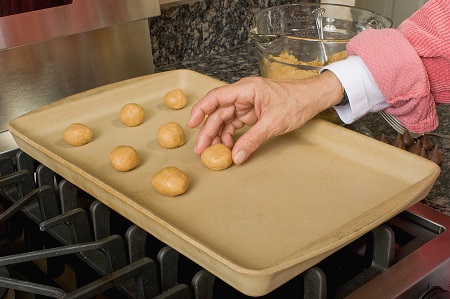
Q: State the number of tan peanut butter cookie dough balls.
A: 7